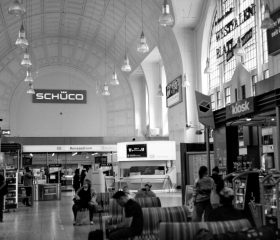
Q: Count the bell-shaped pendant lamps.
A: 15